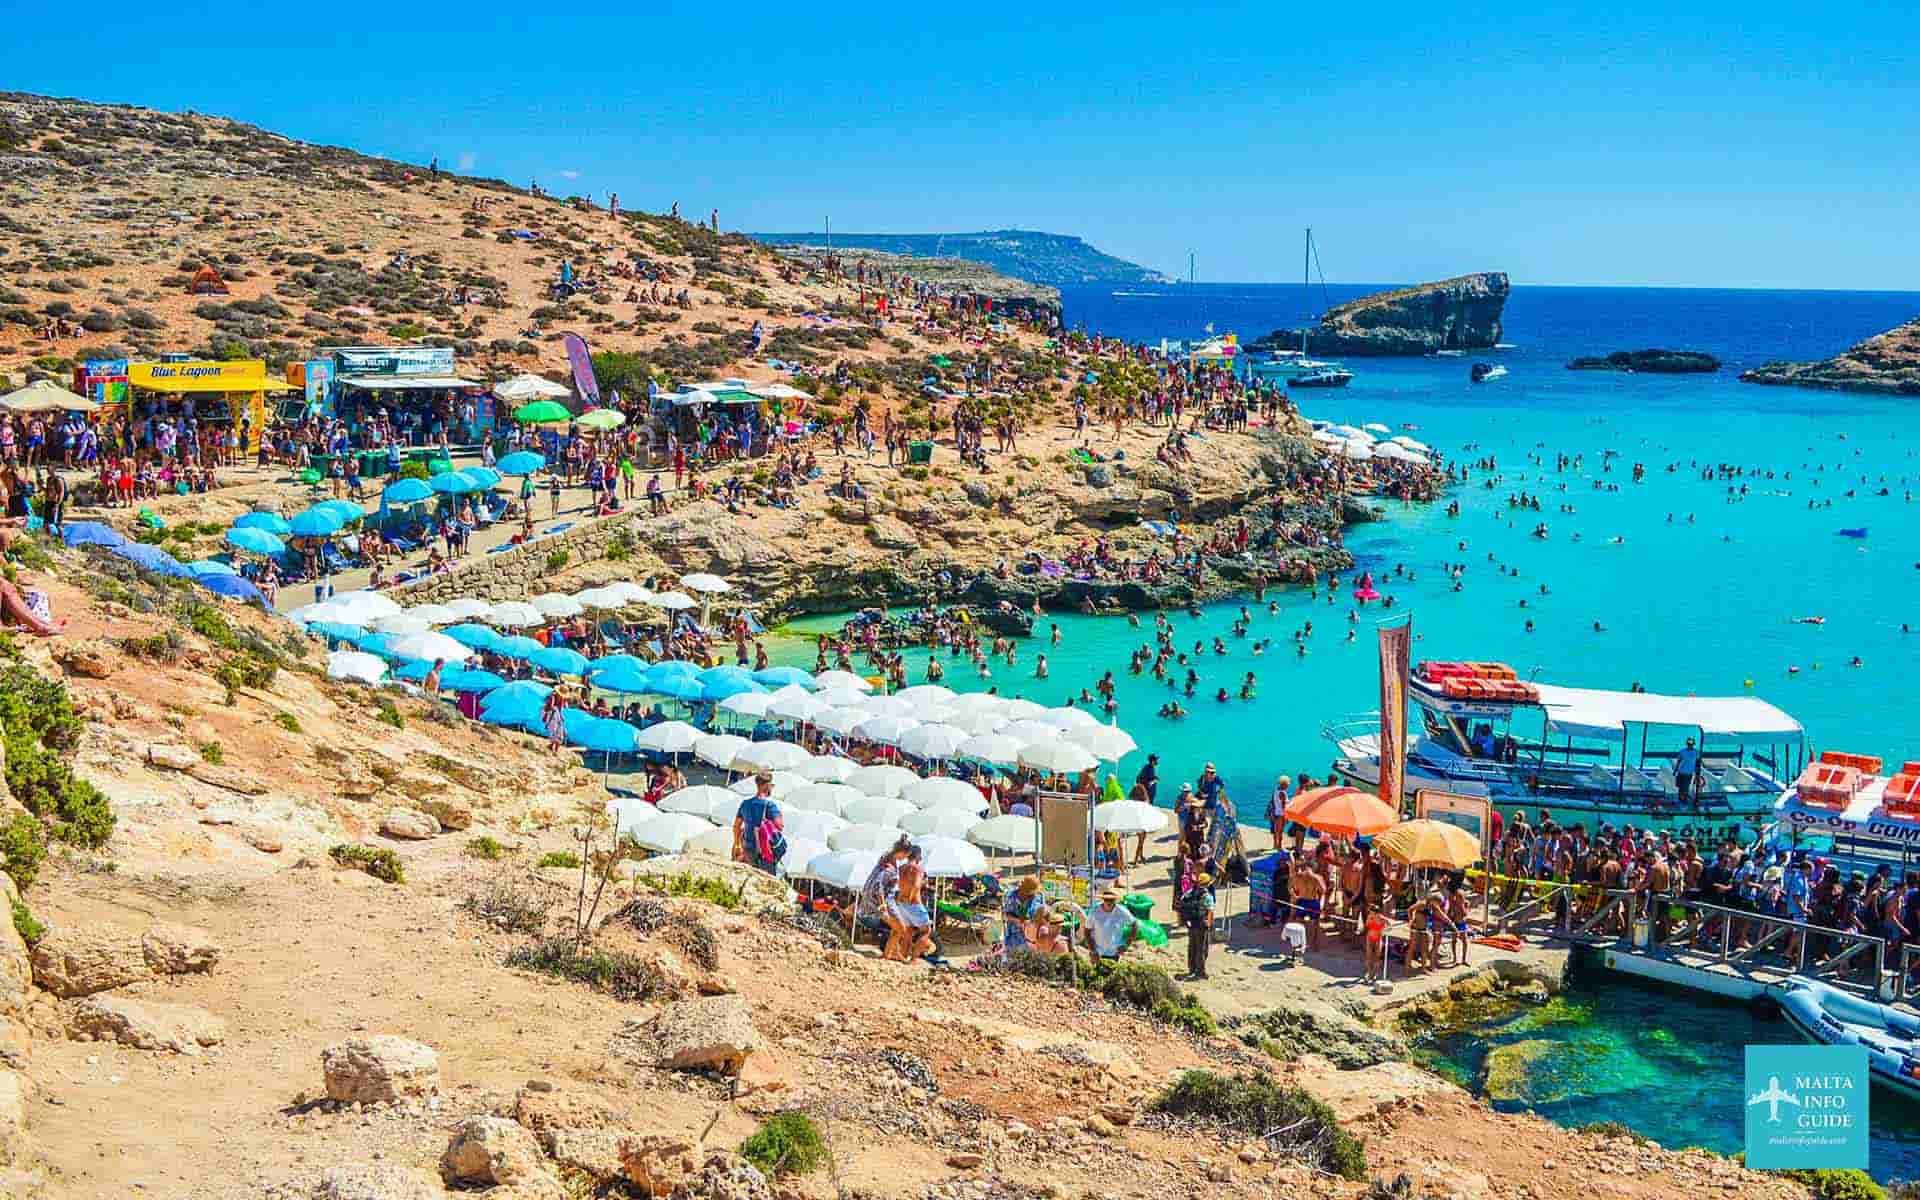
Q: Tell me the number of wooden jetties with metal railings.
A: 1